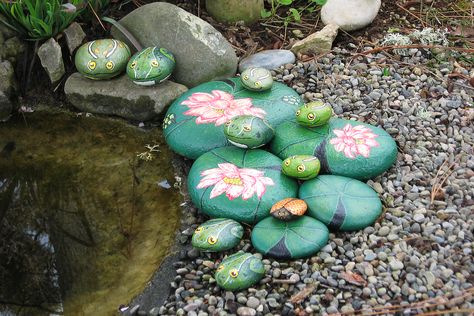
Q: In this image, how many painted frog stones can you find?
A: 8